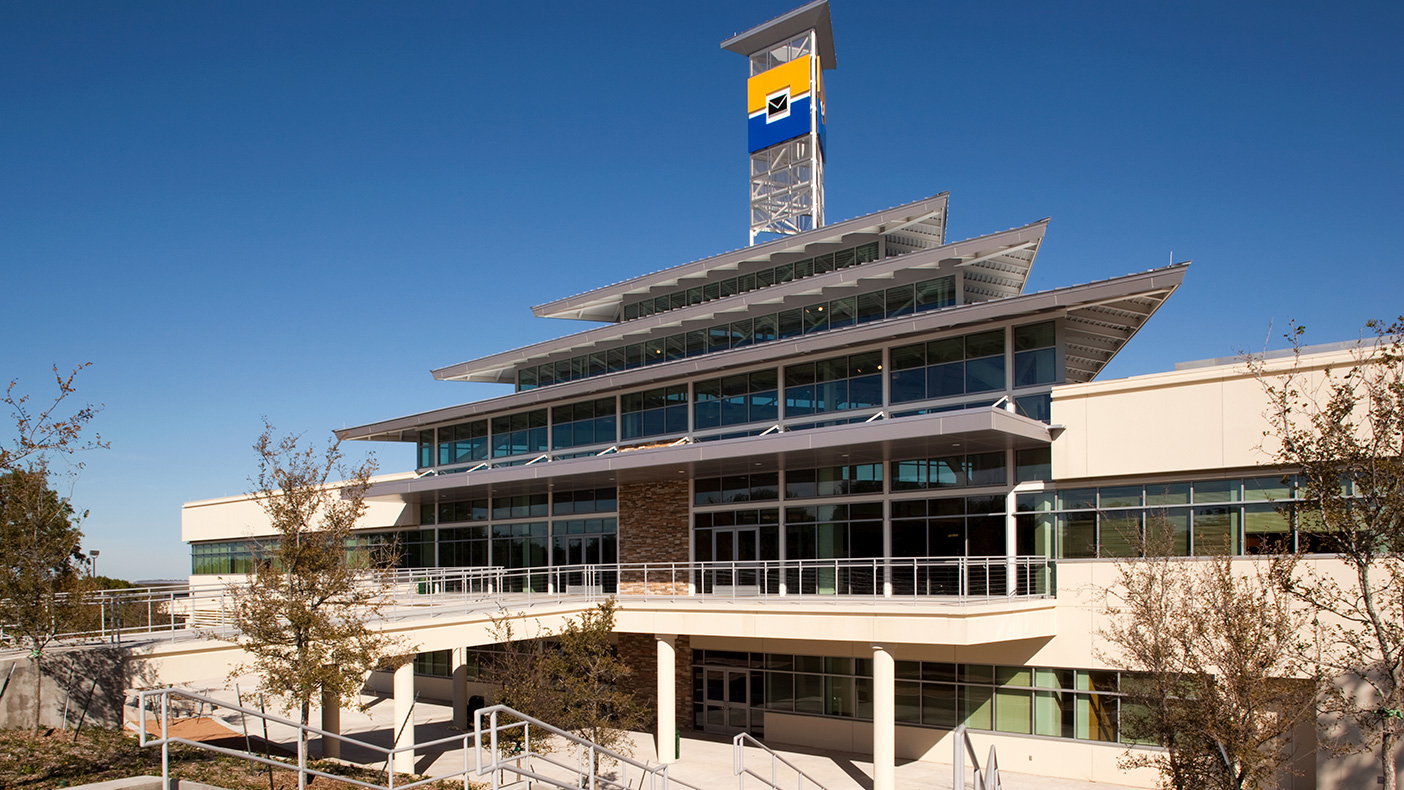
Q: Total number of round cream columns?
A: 5